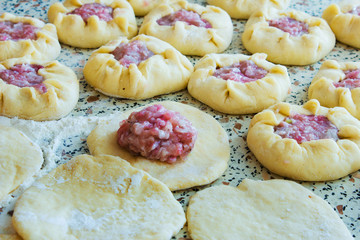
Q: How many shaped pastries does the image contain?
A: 12